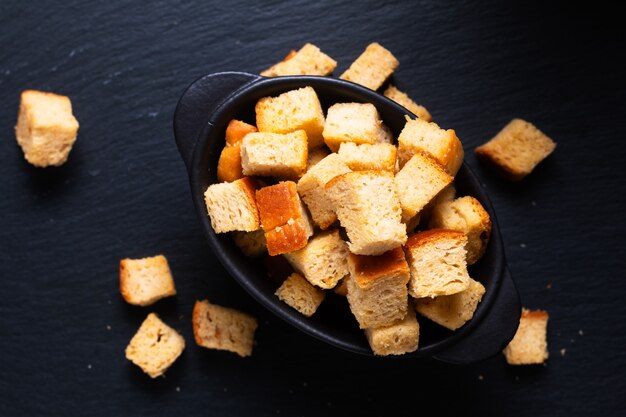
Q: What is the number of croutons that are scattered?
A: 9